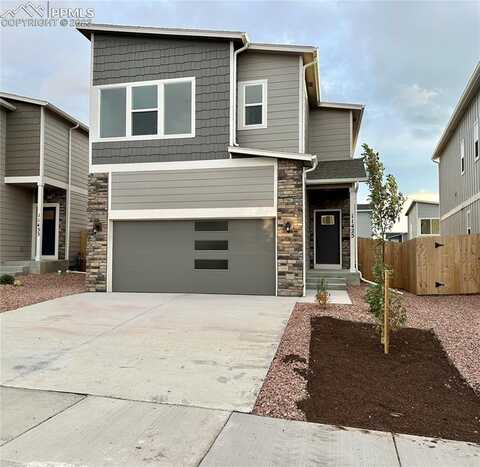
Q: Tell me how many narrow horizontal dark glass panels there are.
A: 3